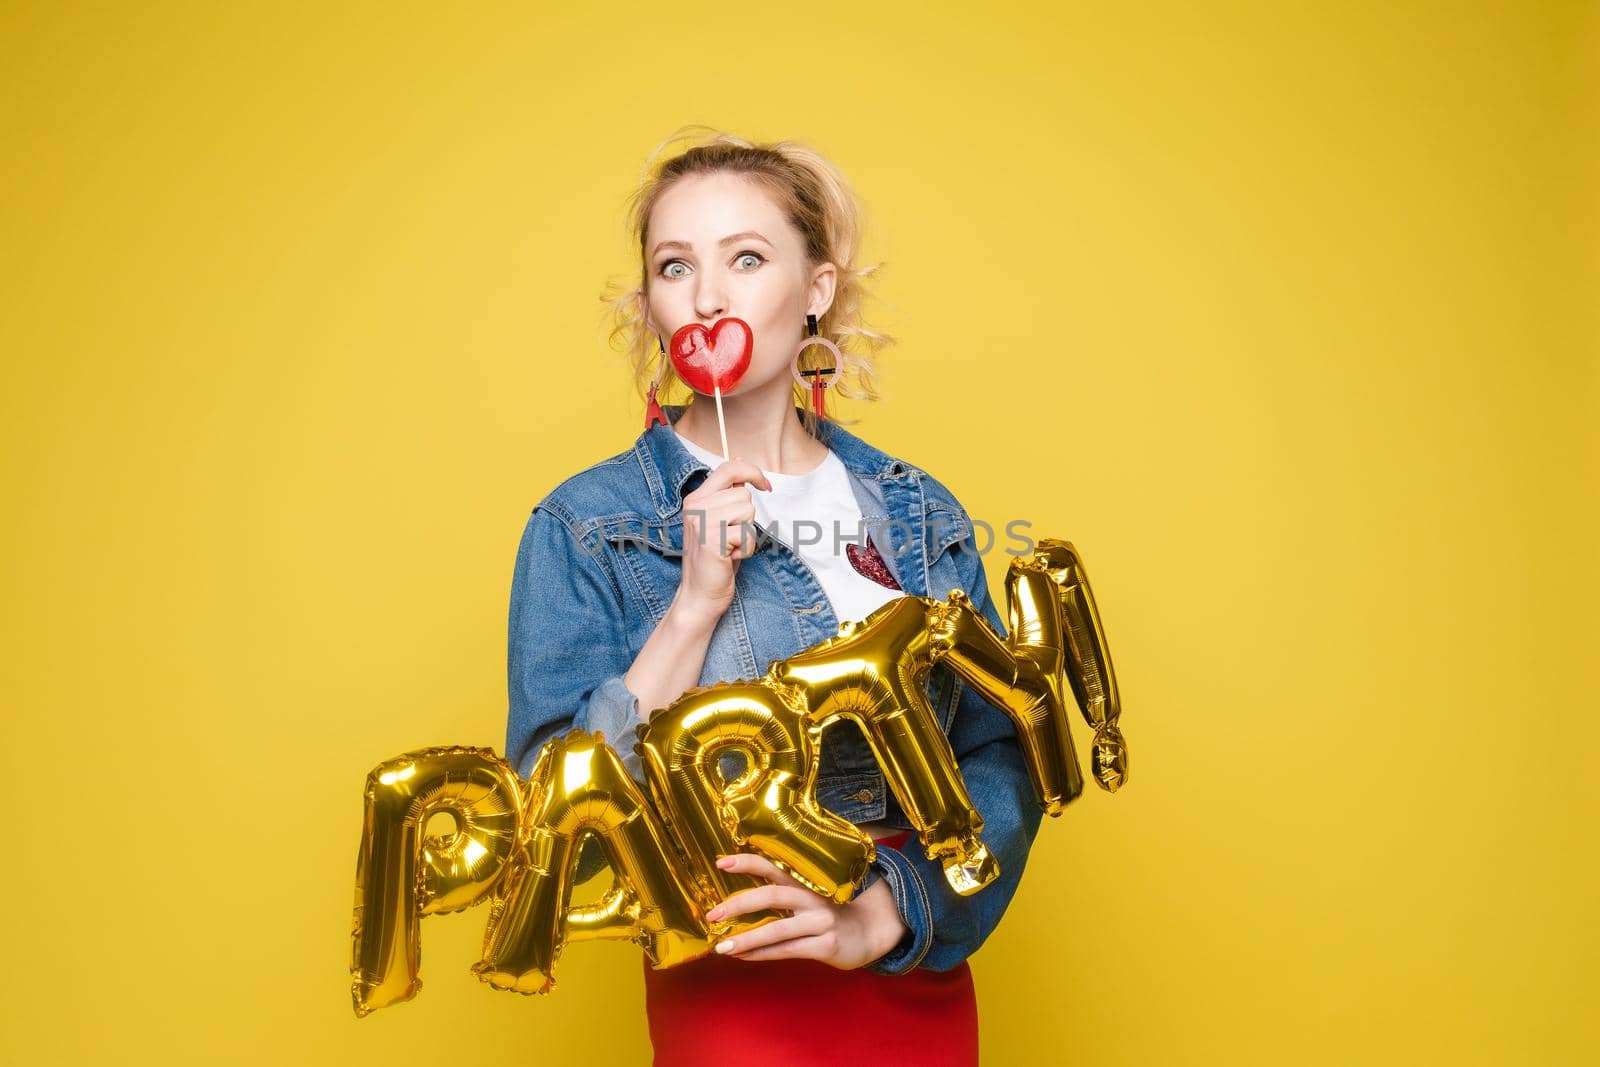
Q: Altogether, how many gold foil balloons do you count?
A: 6